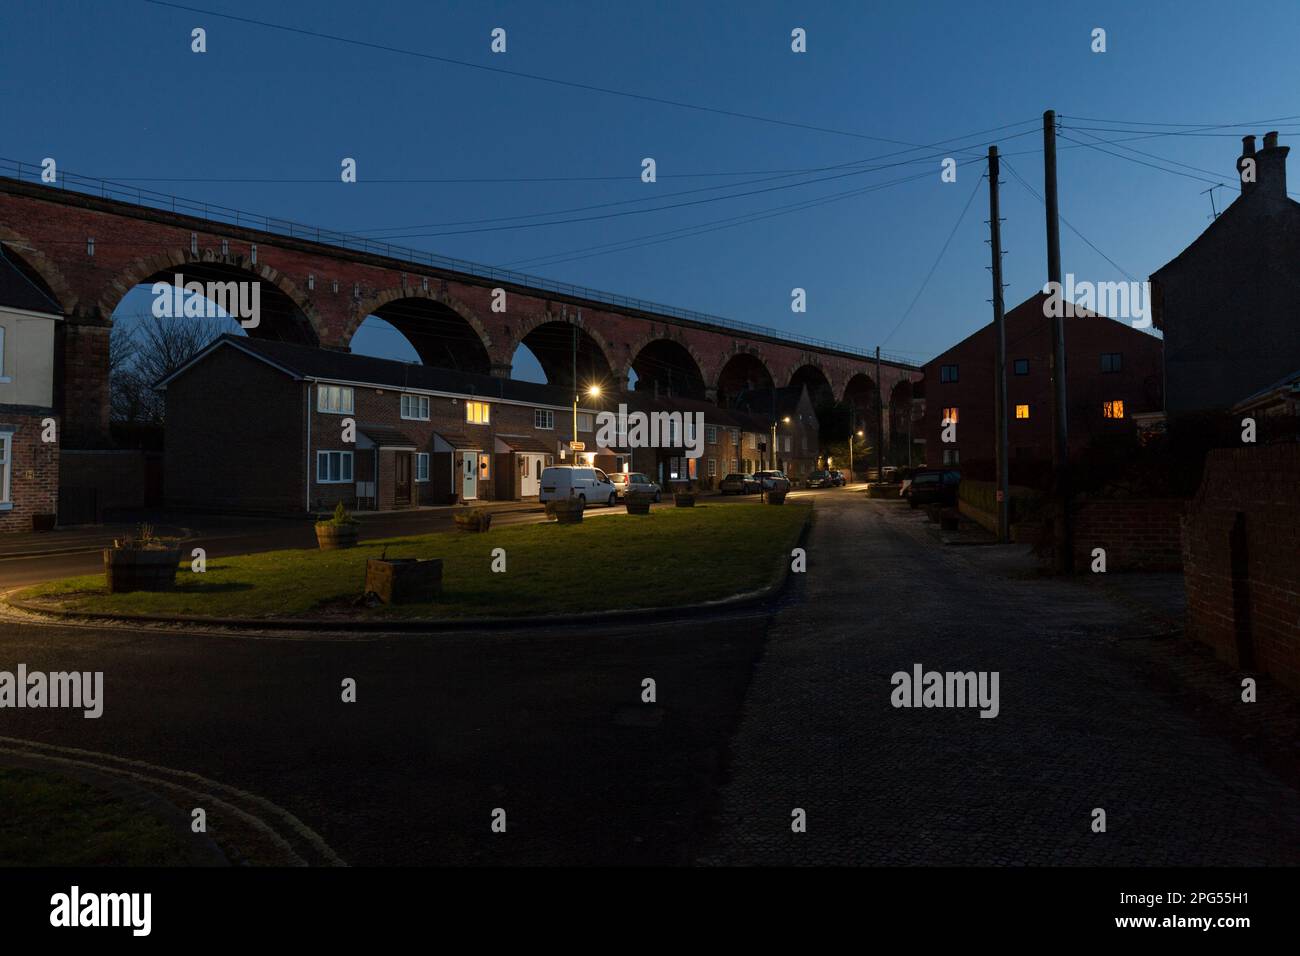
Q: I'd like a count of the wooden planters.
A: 8